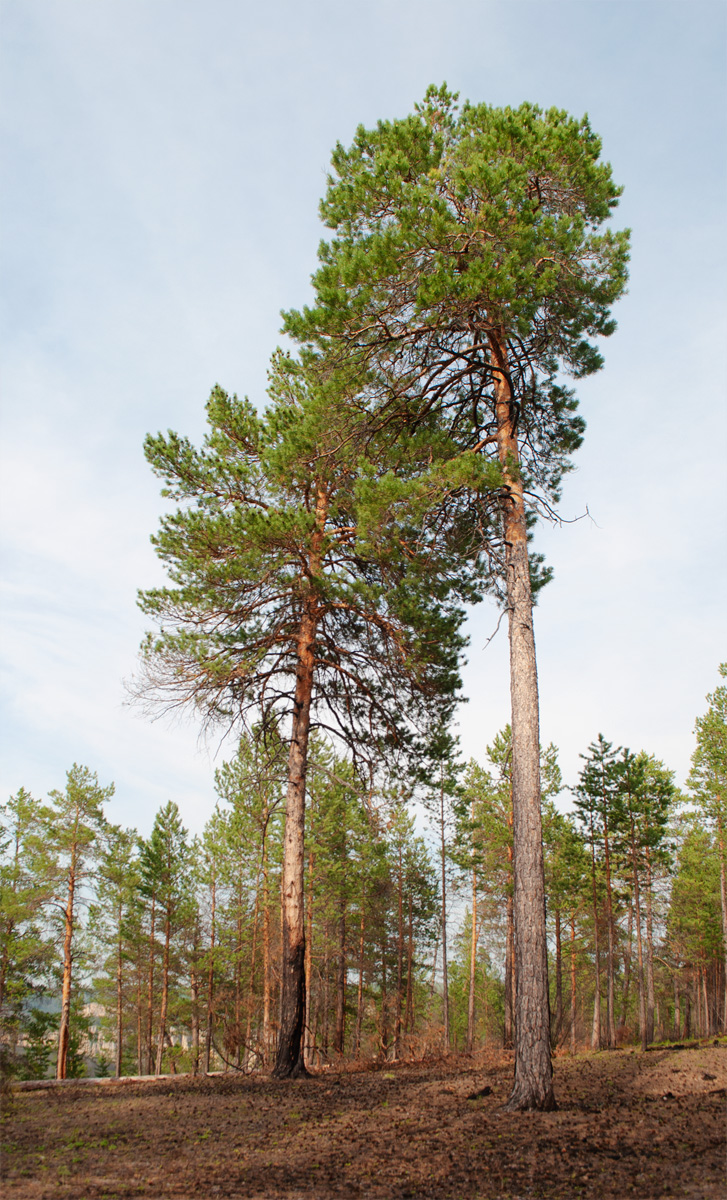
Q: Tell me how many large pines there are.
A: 2